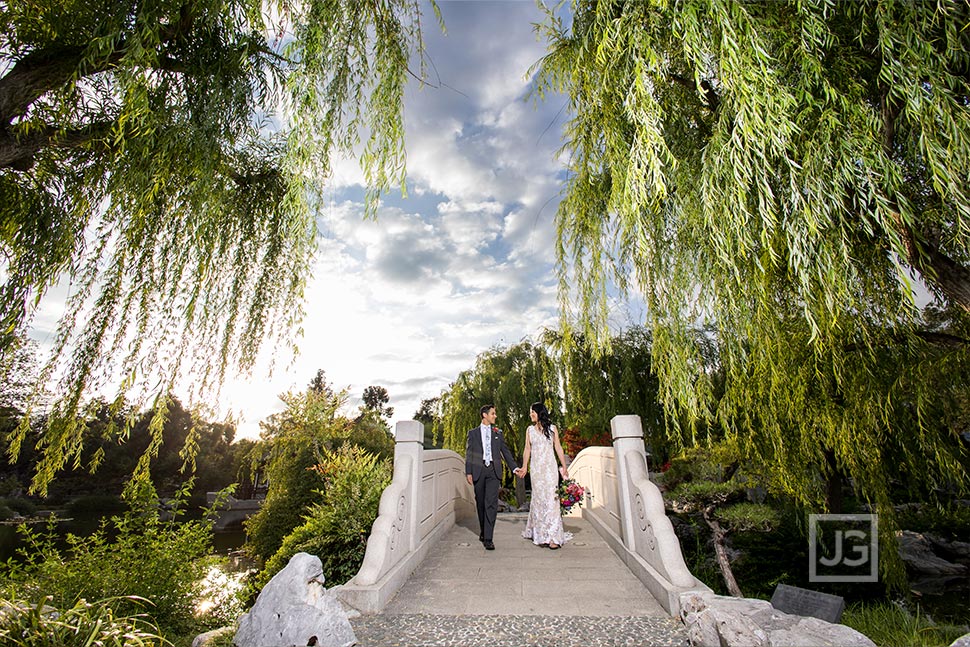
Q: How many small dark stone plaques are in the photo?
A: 1